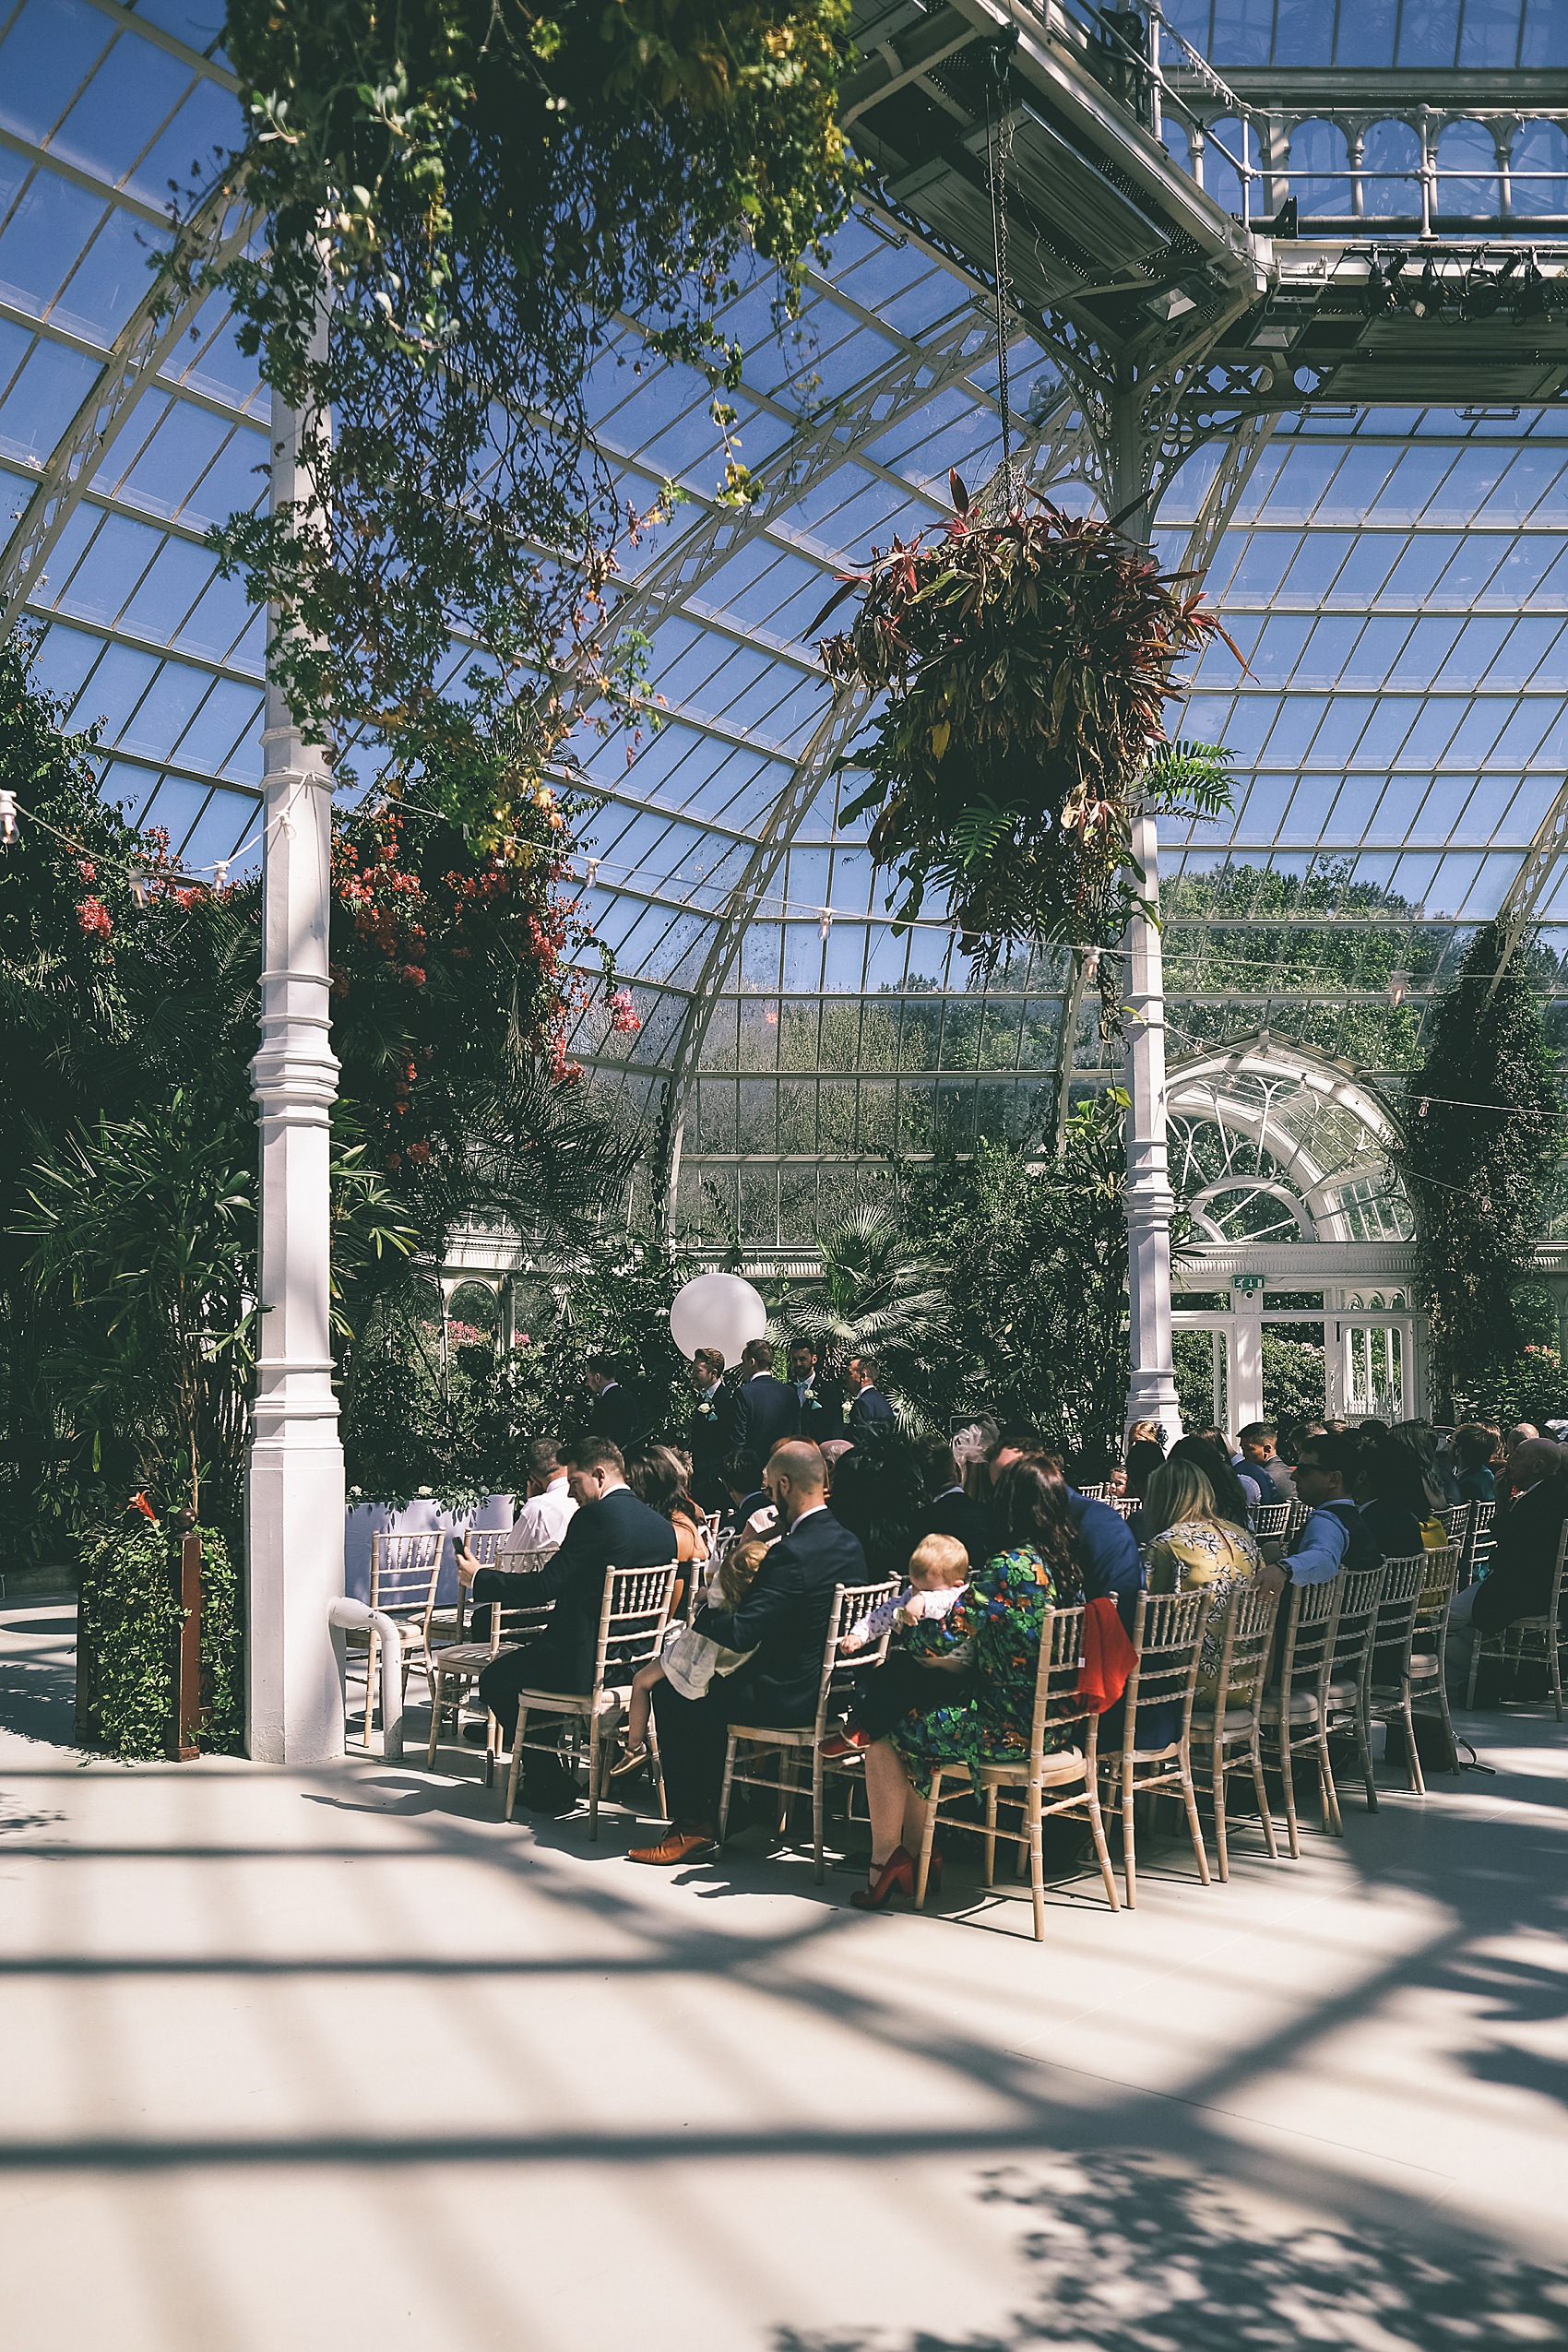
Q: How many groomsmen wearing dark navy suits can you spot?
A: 5